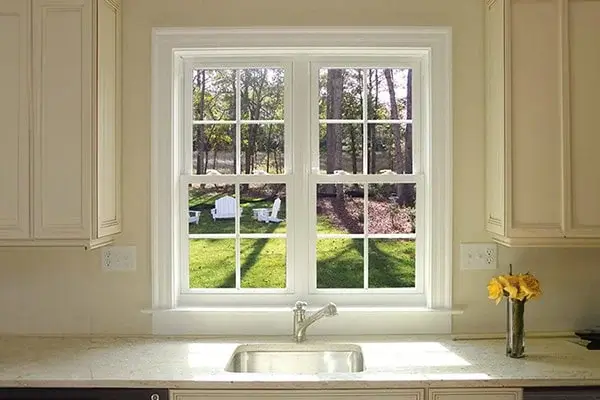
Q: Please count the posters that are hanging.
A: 0